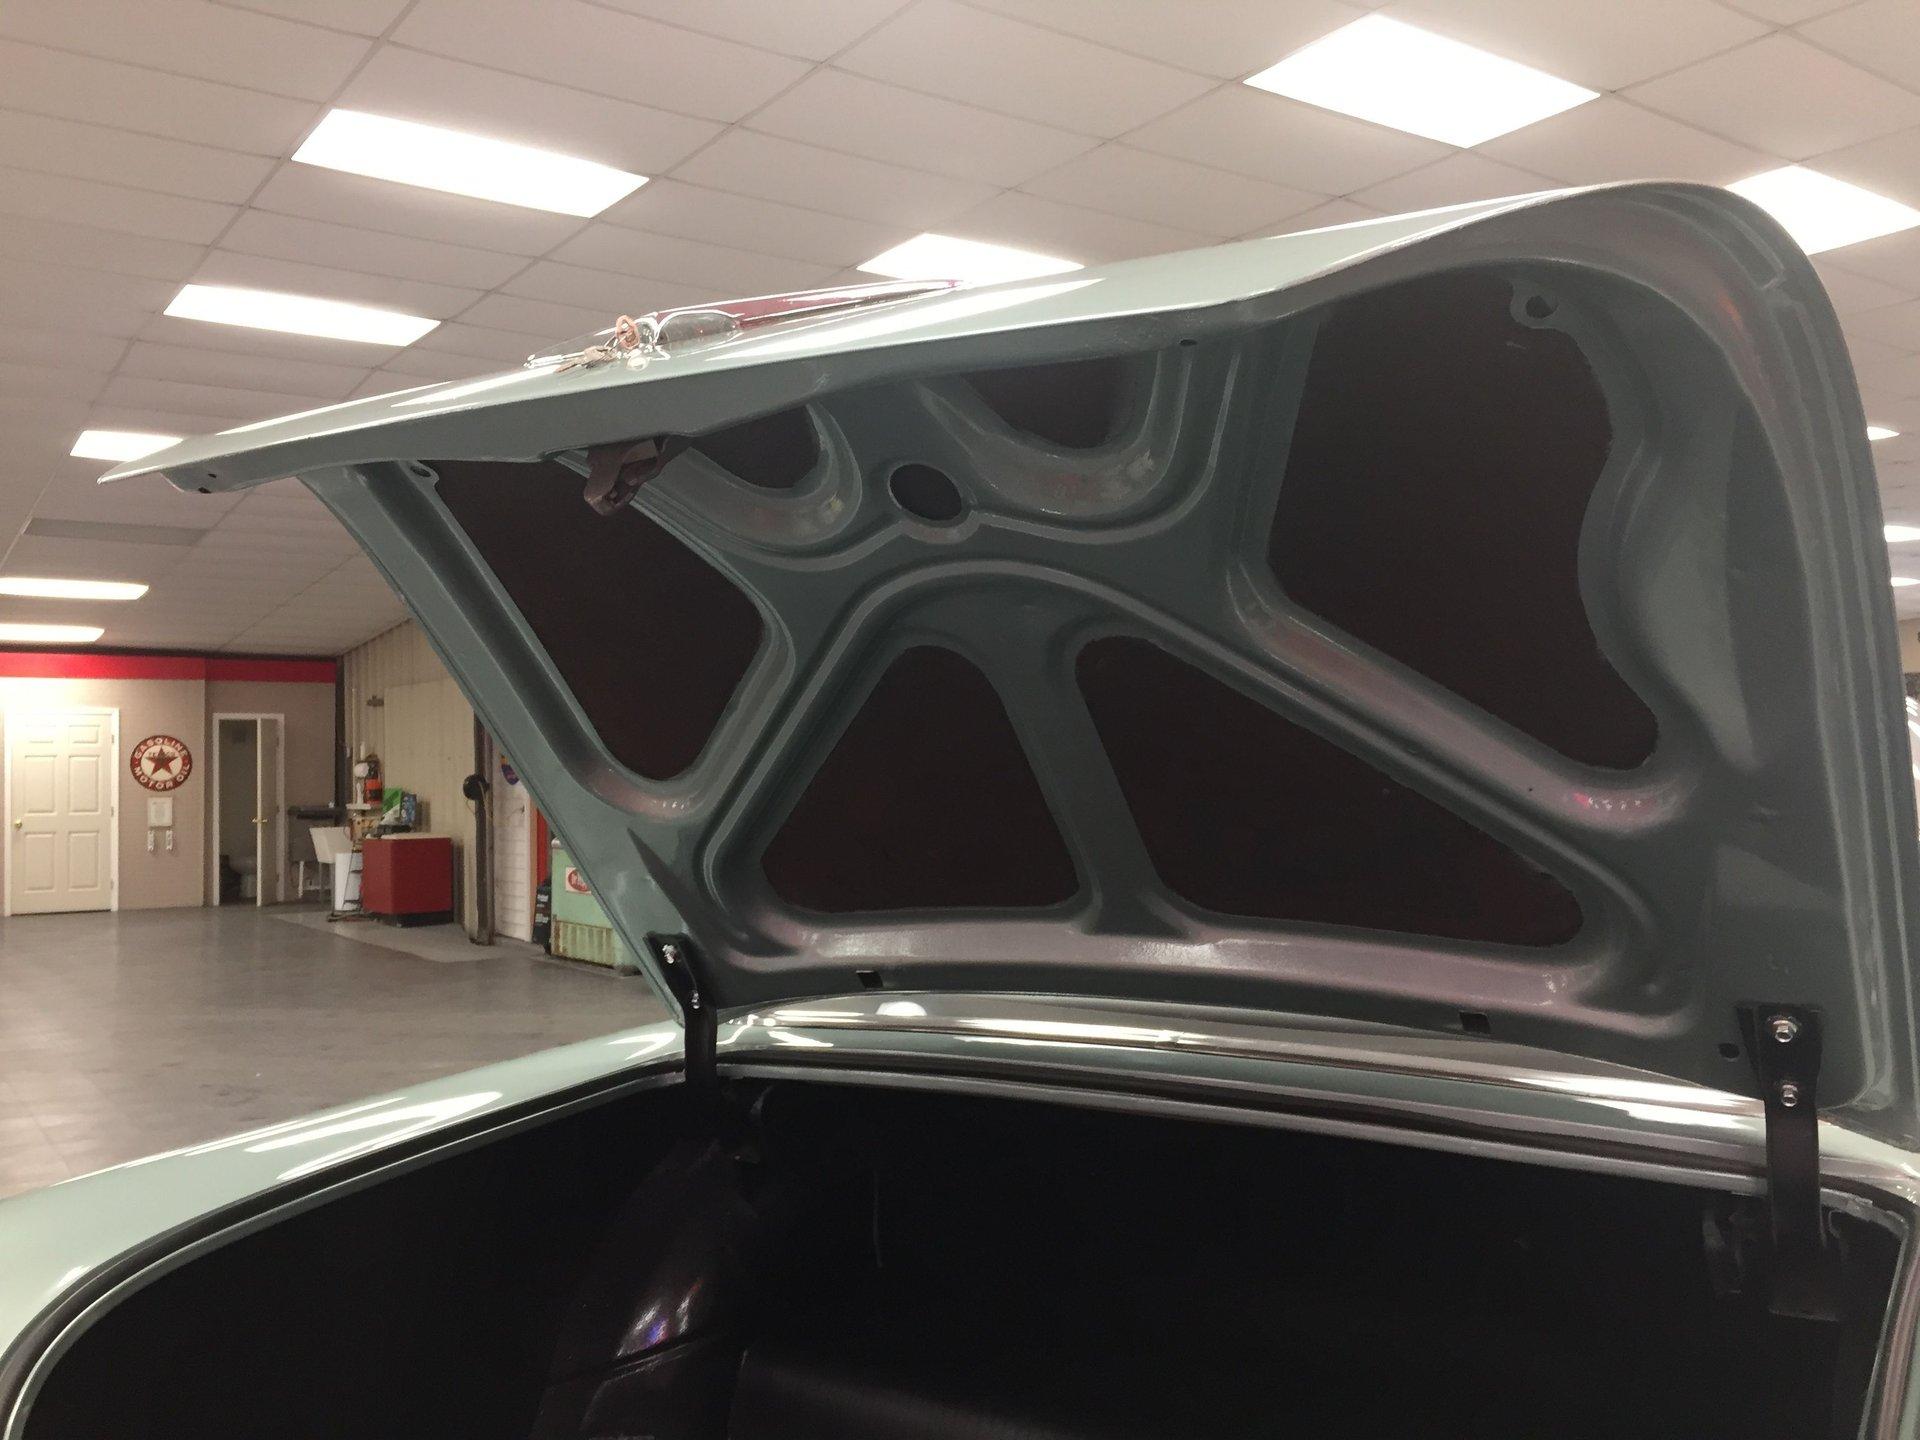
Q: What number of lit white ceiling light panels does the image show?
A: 11